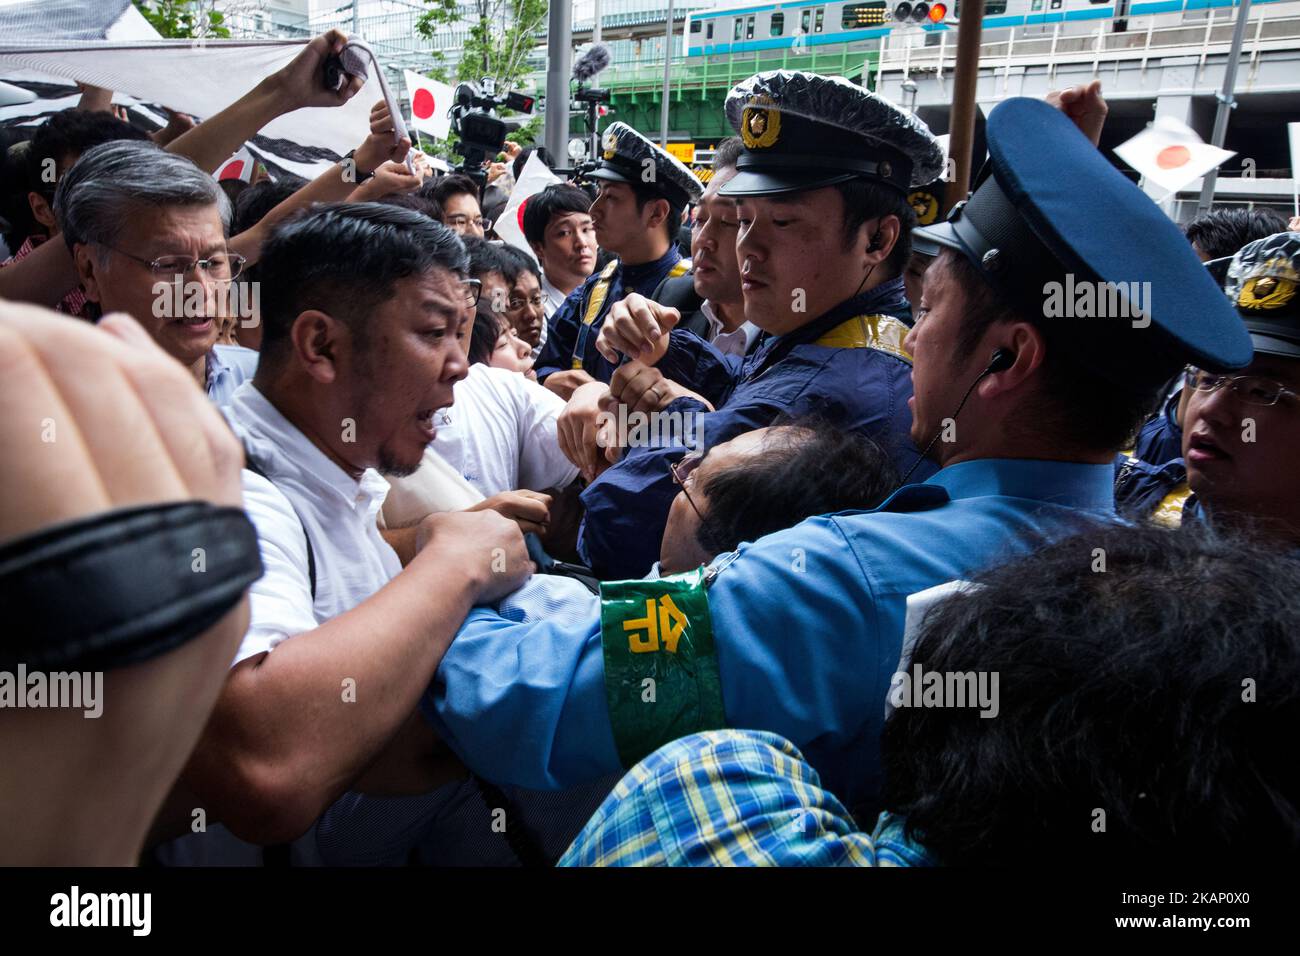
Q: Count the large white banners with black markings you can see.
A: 1